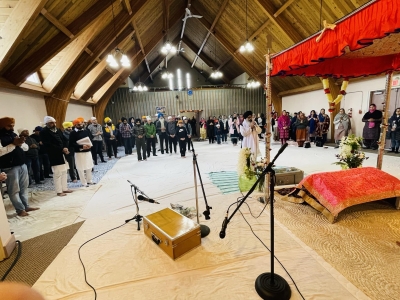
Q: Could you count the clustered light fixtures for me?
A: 7